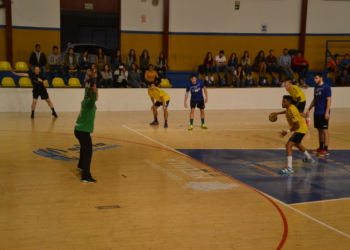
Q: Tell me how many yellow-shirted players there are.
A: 3